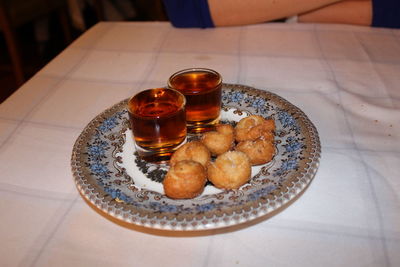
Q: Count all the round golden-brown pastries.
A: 6